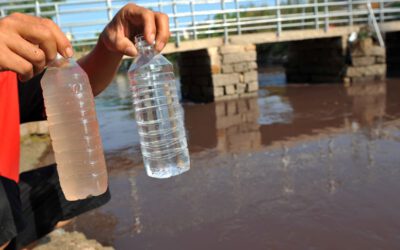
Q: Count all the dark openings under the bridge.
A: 3